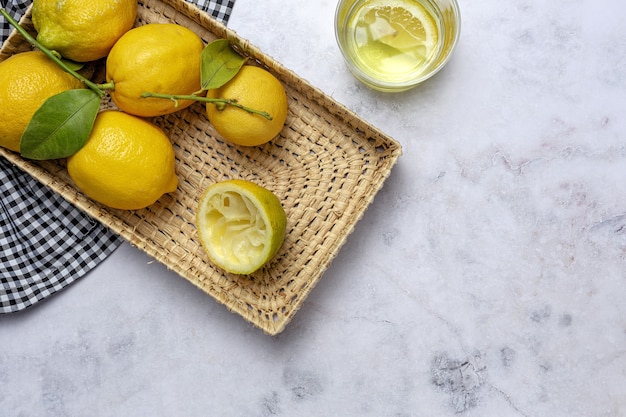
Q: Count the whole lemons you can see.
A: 5